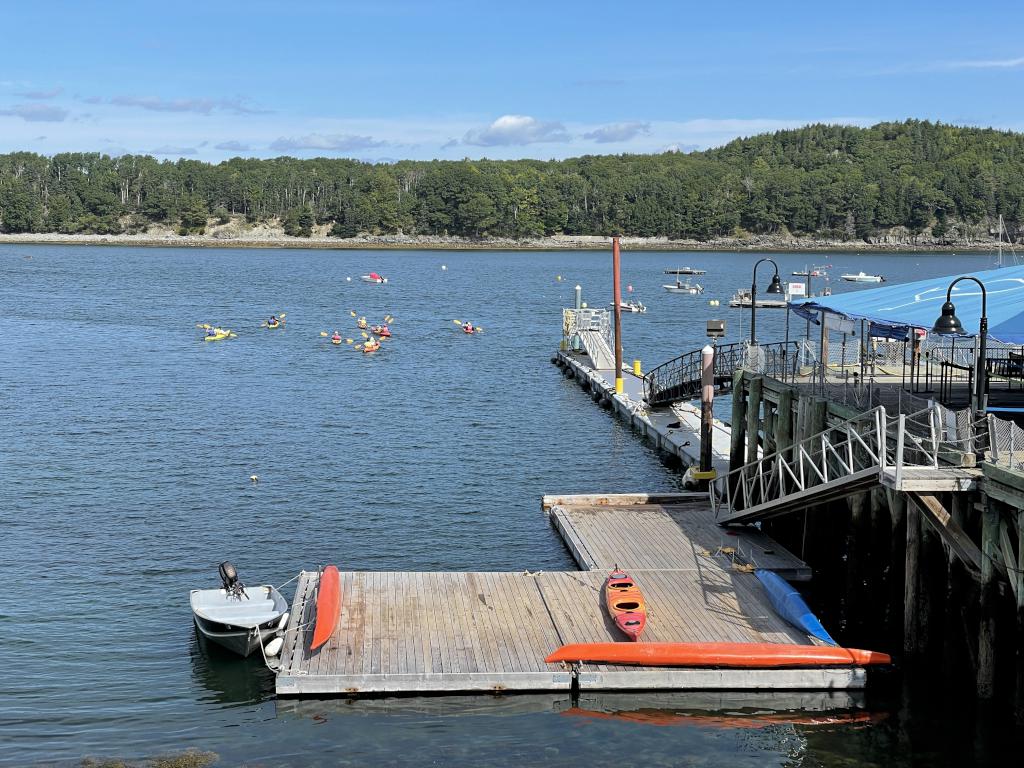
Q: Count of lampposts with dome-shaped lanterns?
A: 2